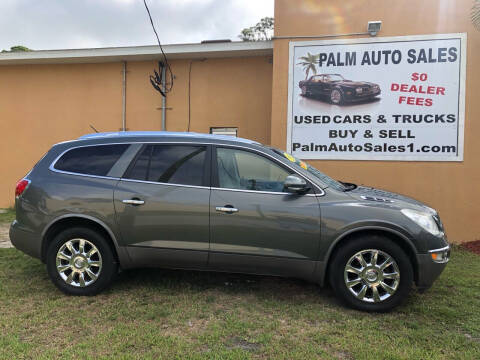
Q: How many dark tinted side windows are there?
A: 2